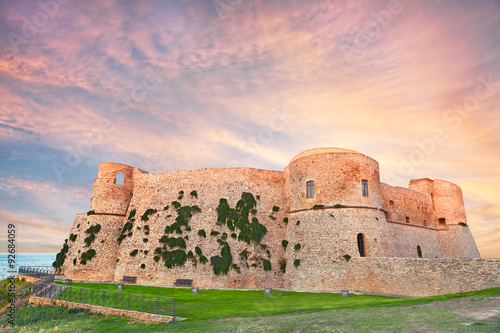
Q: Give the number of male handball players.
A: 0